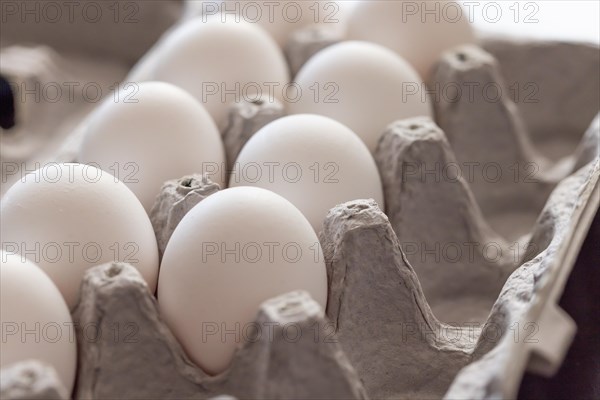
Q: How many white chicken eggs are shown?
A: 9